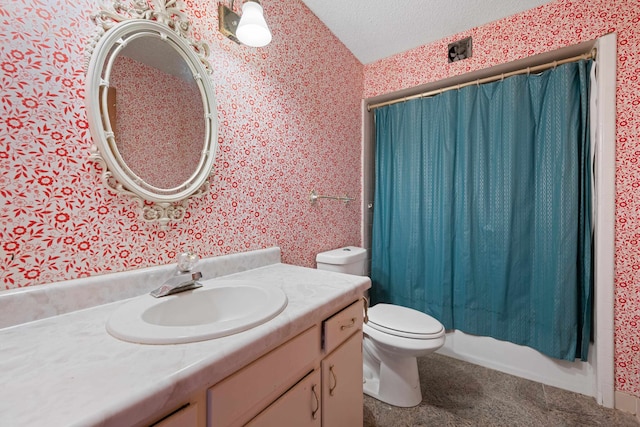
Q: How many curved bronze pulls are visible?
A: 3